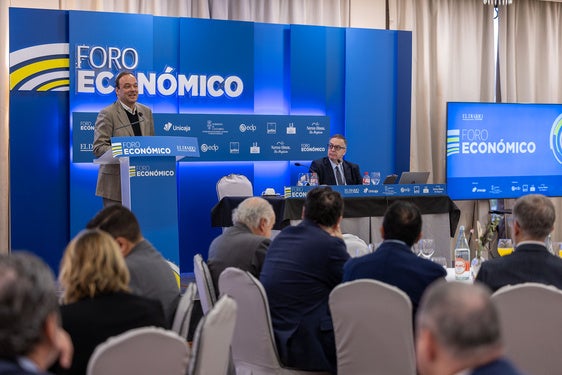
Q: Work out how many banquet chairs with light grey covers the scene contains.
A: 9